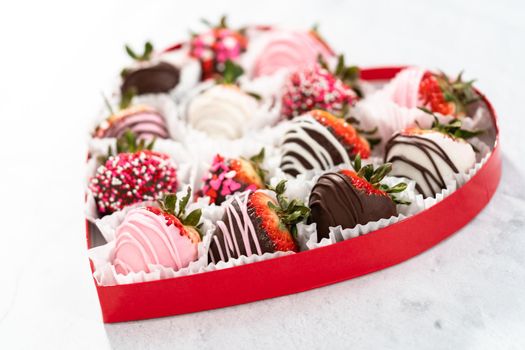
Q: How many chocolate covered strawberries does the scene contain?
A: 14